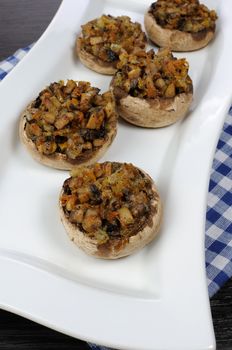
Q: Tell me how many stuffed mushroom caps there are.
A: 5